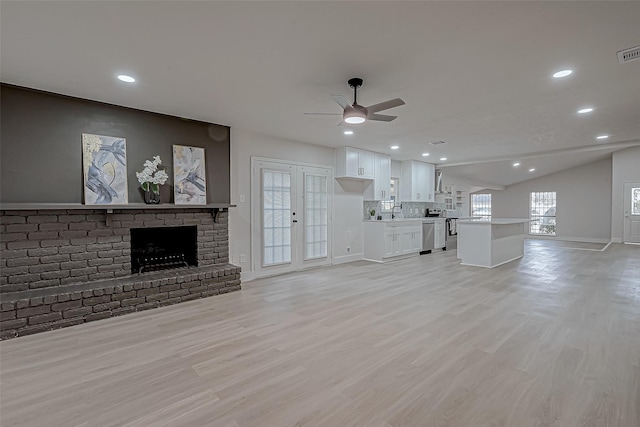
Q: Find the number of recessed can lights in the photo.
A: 10